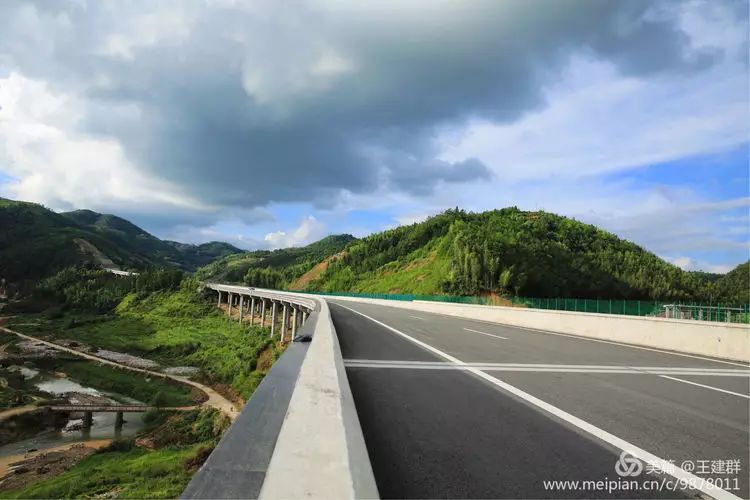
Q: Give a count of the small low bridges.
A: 1